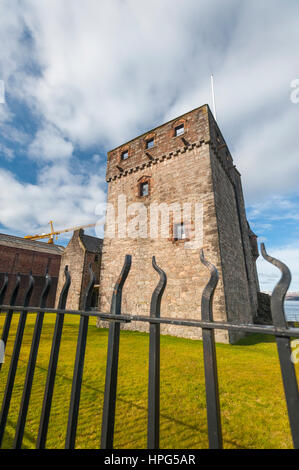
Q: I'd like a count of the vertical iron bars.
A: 10